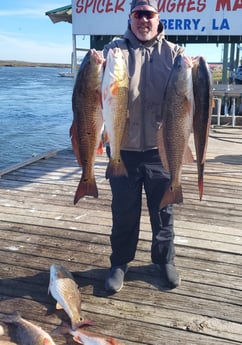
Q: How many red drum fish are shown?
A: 7